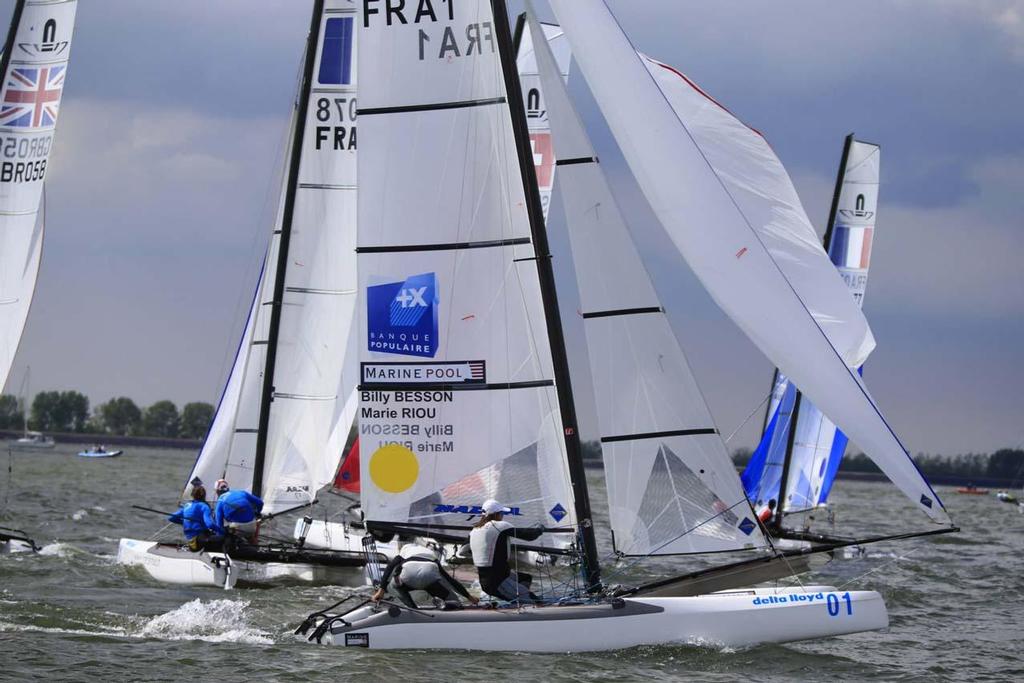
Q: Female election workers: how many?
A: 0